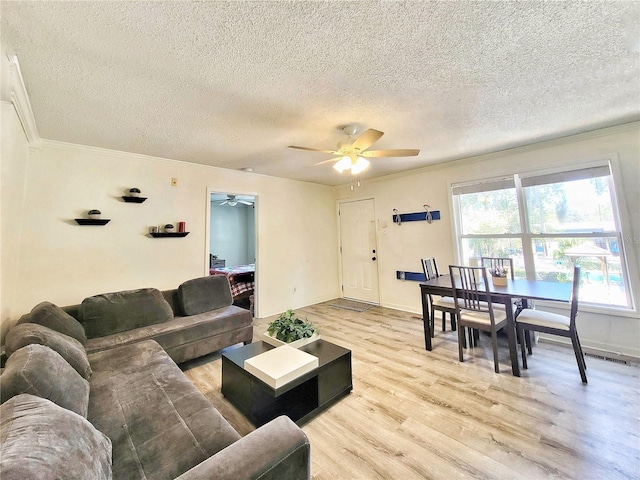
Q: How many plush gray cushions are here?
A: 6